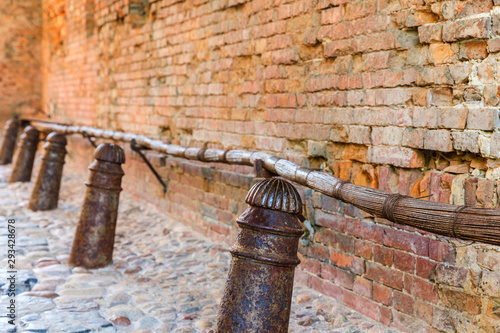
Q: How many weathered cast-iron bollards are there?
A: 5